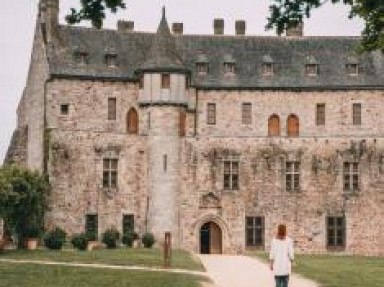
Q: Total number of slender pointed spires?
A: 1